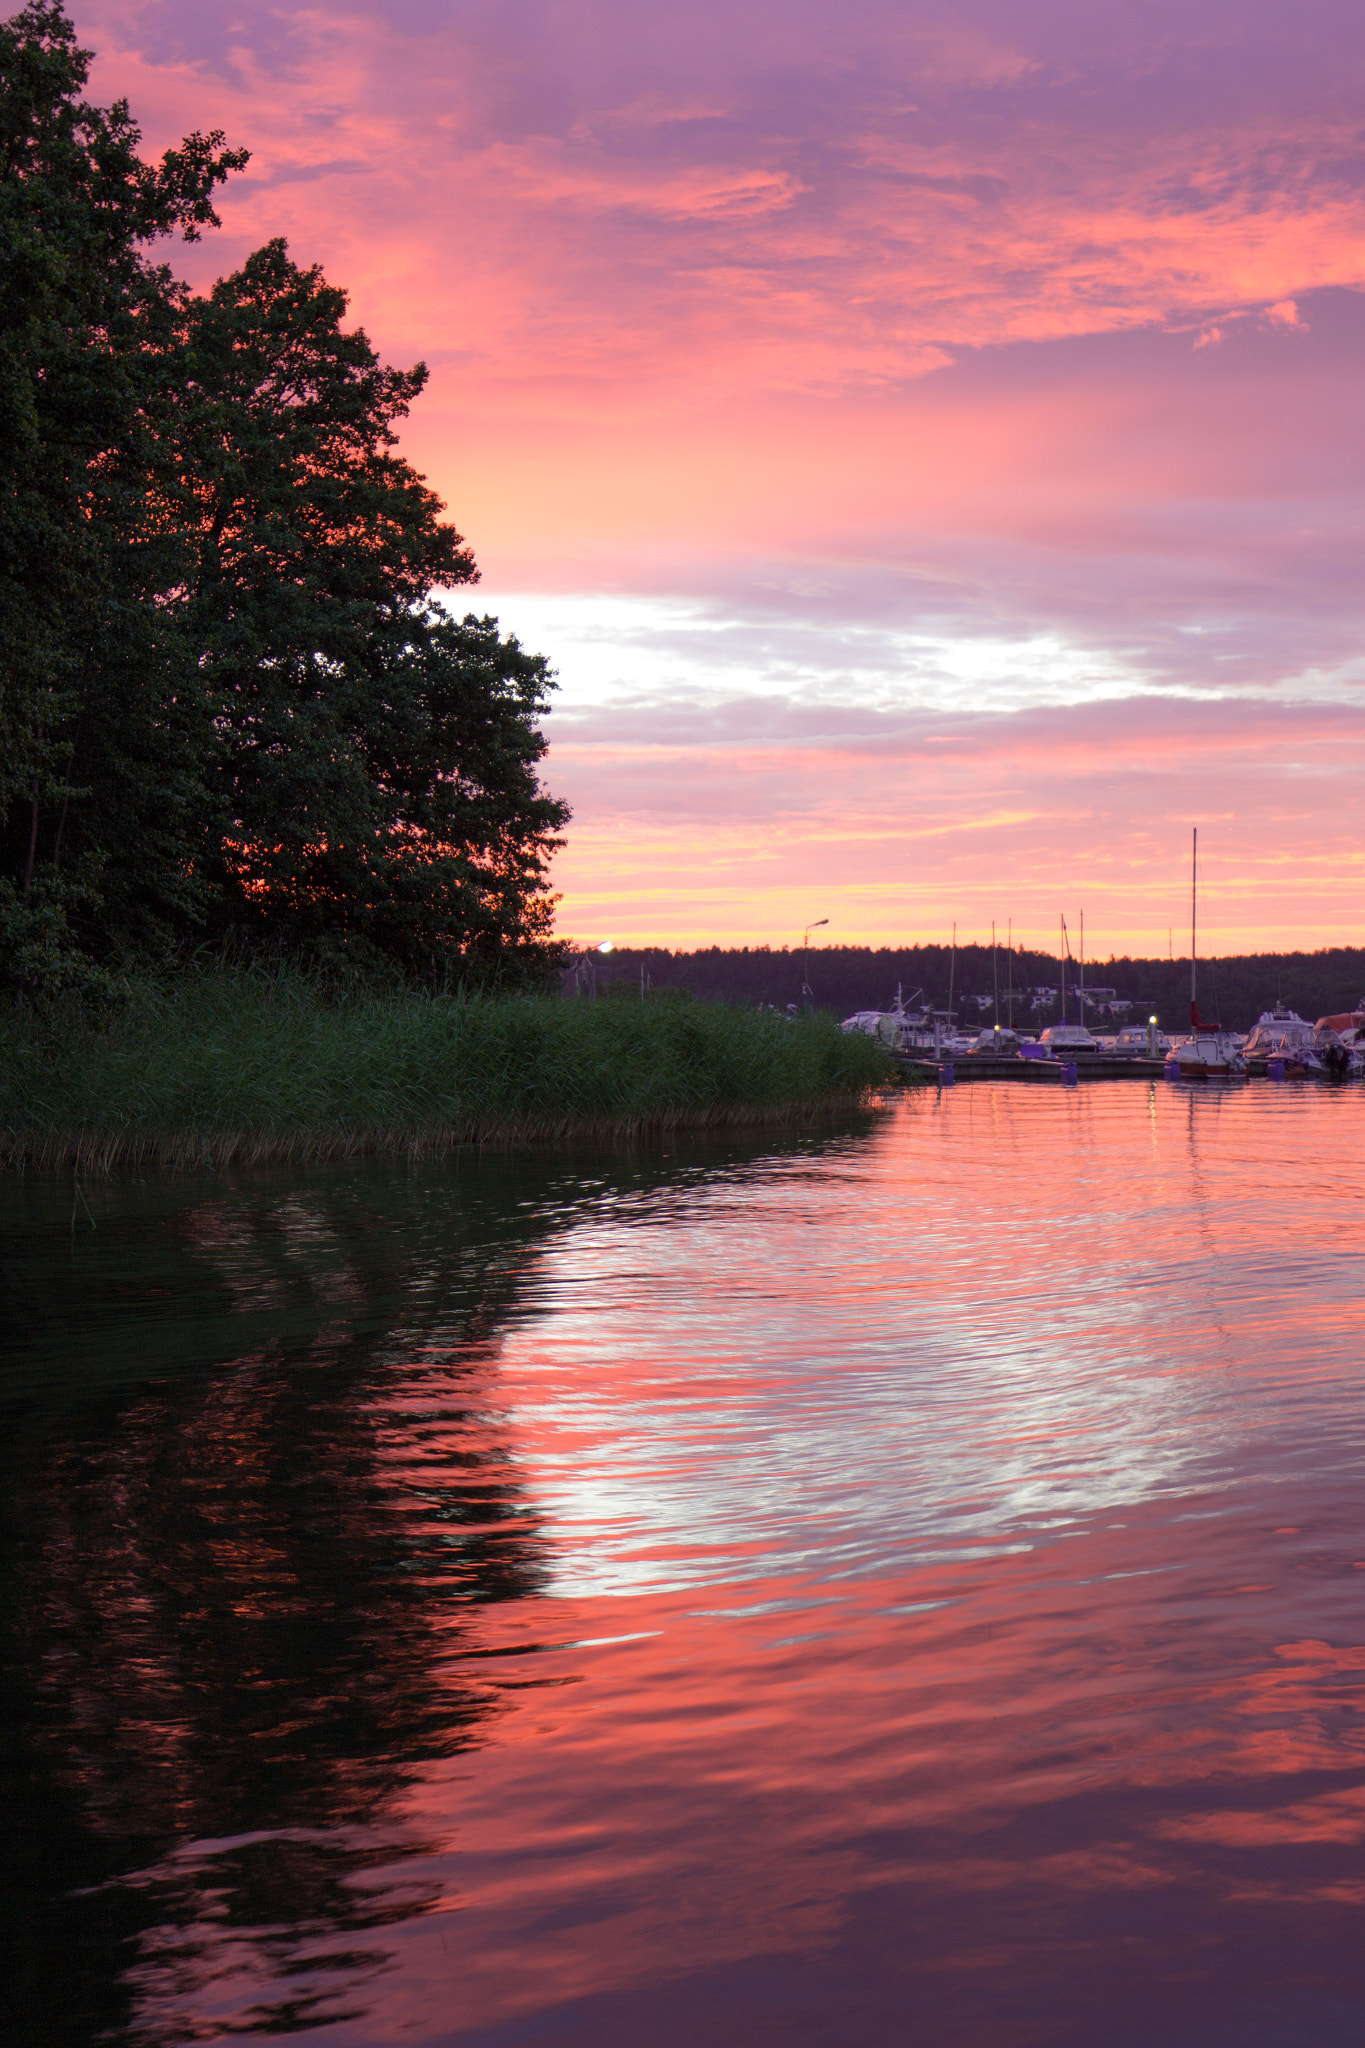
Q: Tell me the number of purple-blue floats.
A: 4